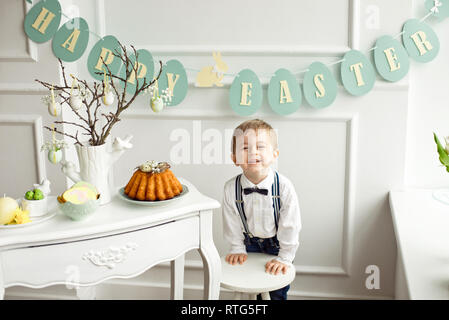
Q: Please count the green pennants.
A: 12